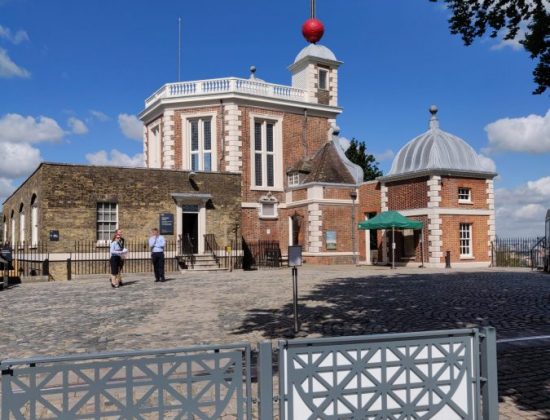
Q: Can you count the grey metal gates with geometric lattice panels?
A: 2